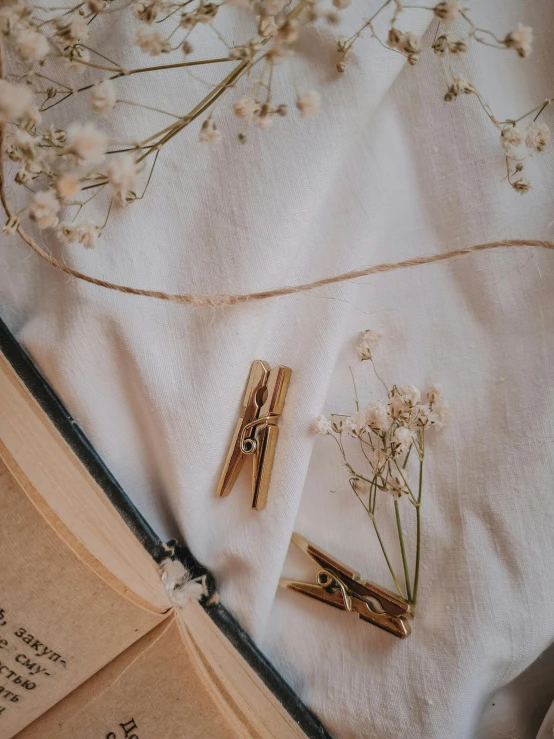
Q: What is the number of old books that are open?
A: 1